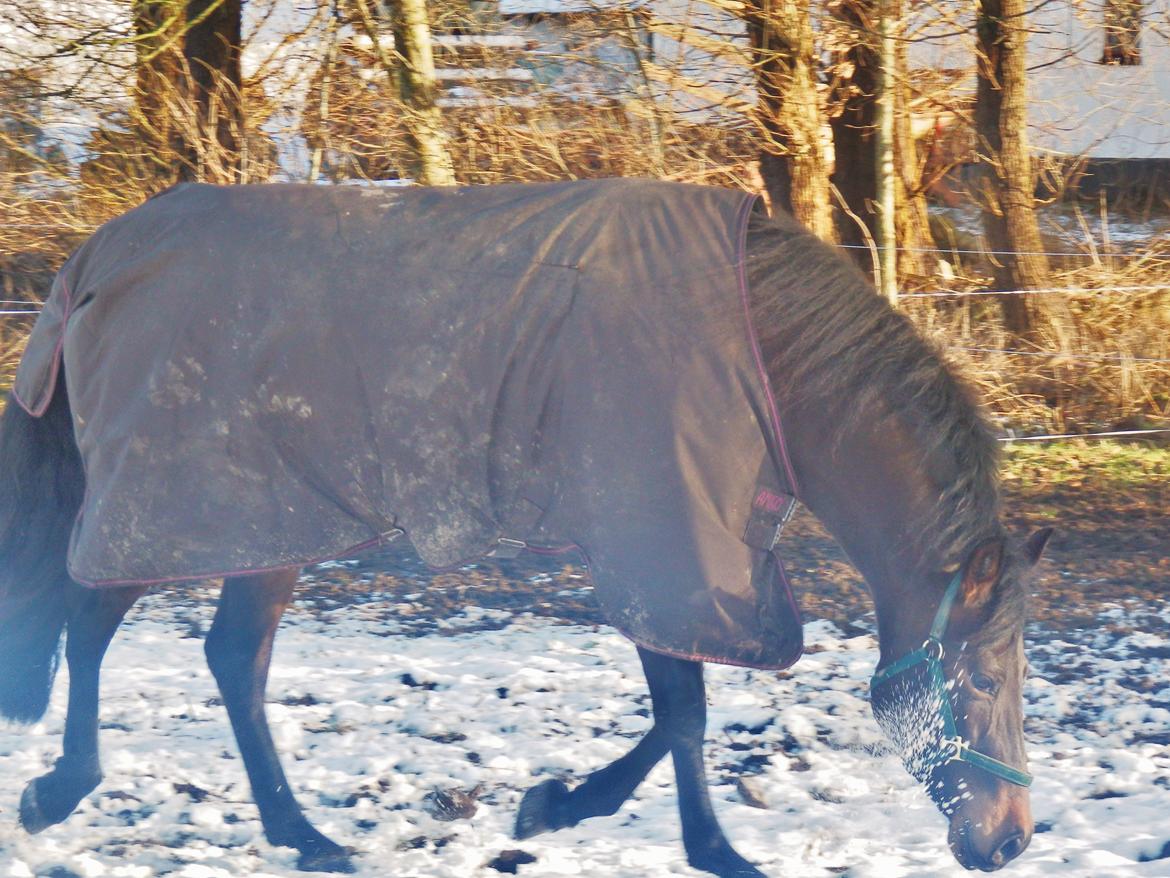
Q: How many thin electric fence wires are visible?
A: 4